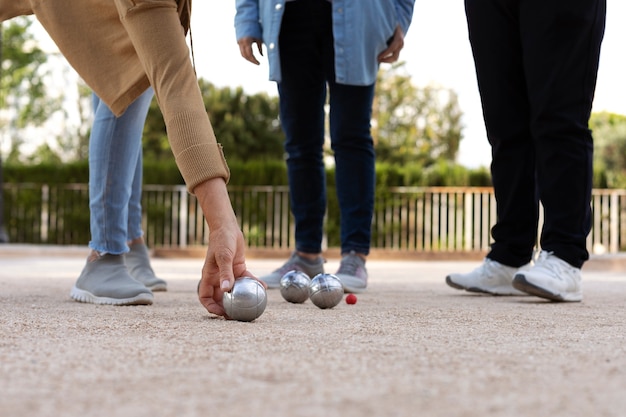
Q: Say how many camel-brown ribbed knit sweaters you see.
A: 1